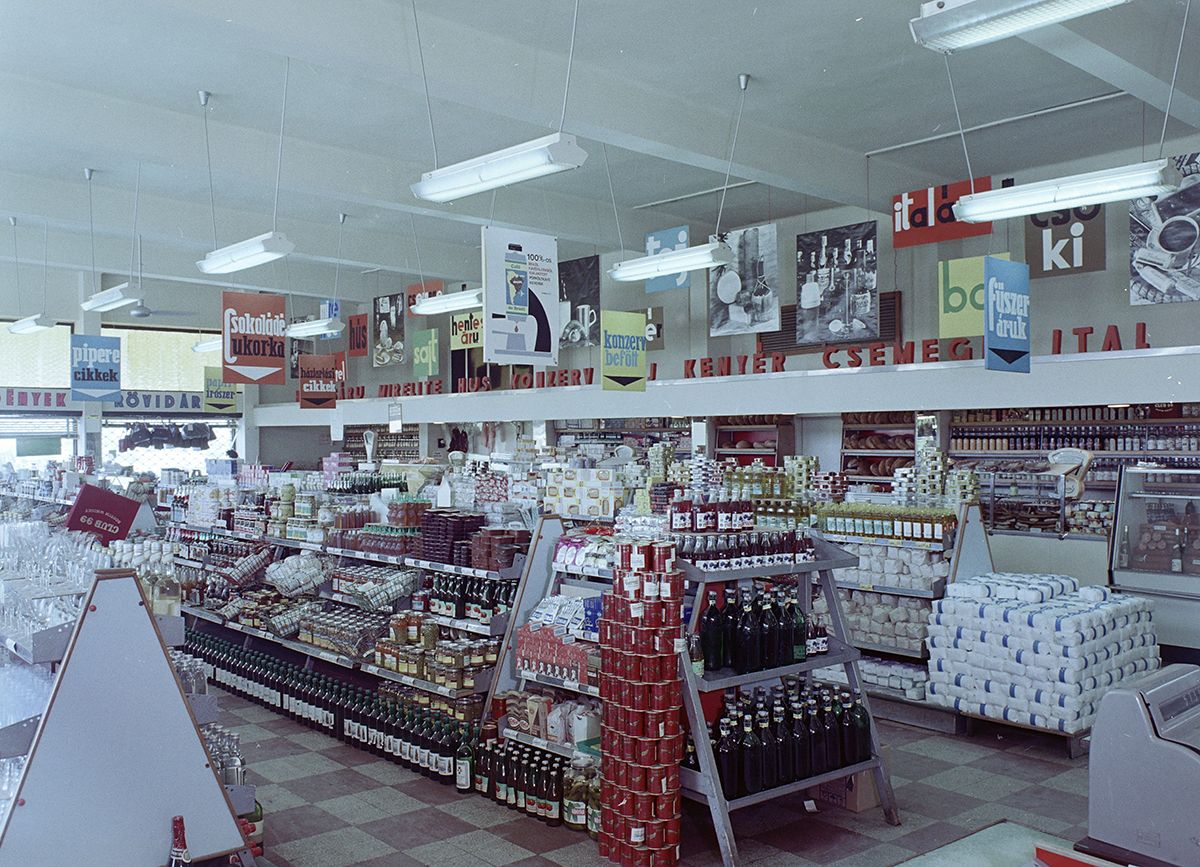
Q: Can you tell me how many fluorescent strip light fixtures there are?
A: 10